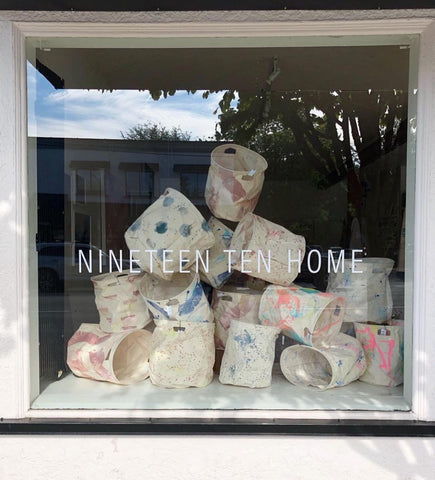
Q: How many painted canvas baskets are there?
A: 14